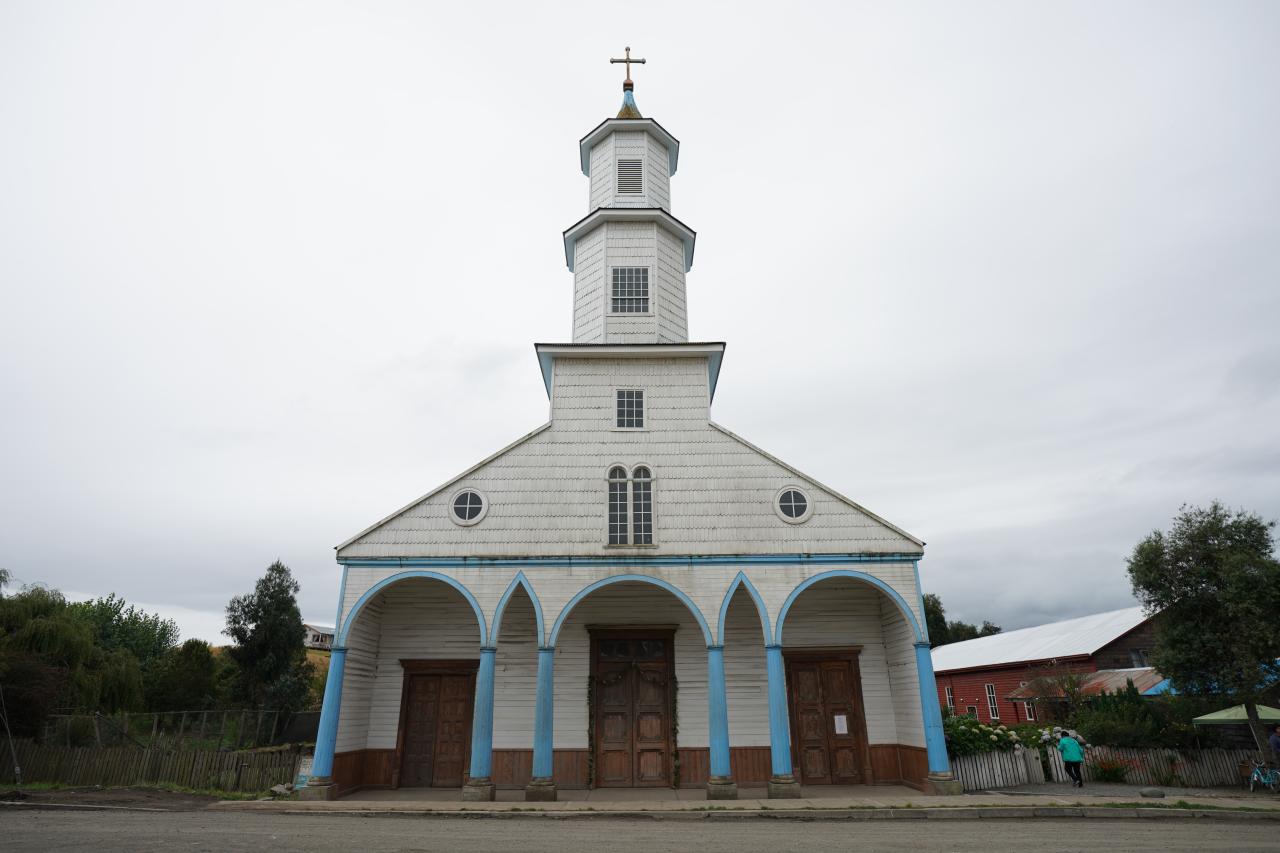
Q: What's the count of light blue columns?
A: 6